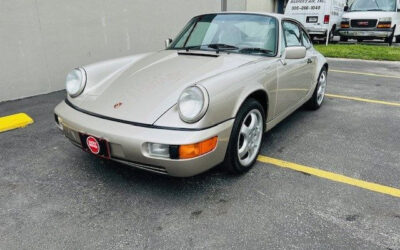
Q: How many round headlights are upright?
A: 2